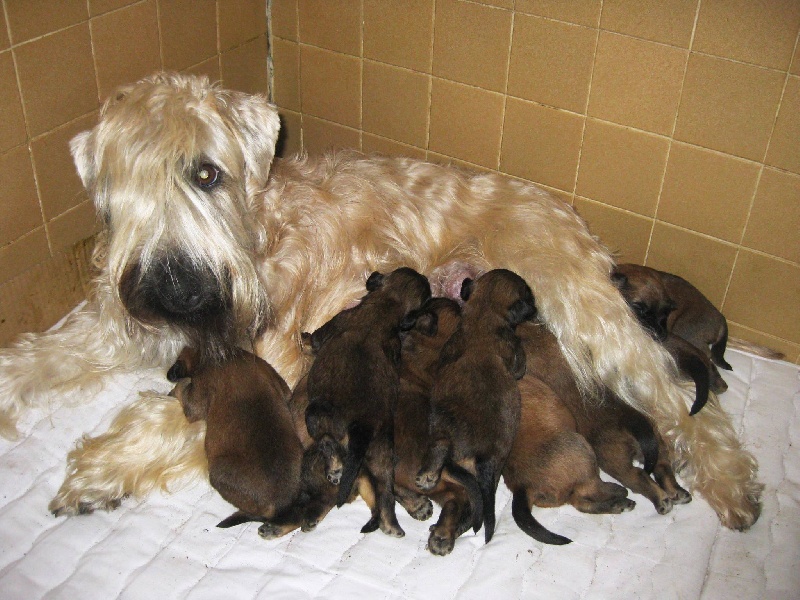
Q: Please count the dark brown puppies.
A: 9